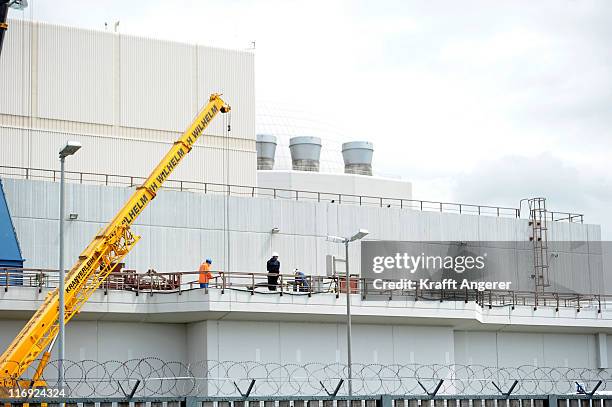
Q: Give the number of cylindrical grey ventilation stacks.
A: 3